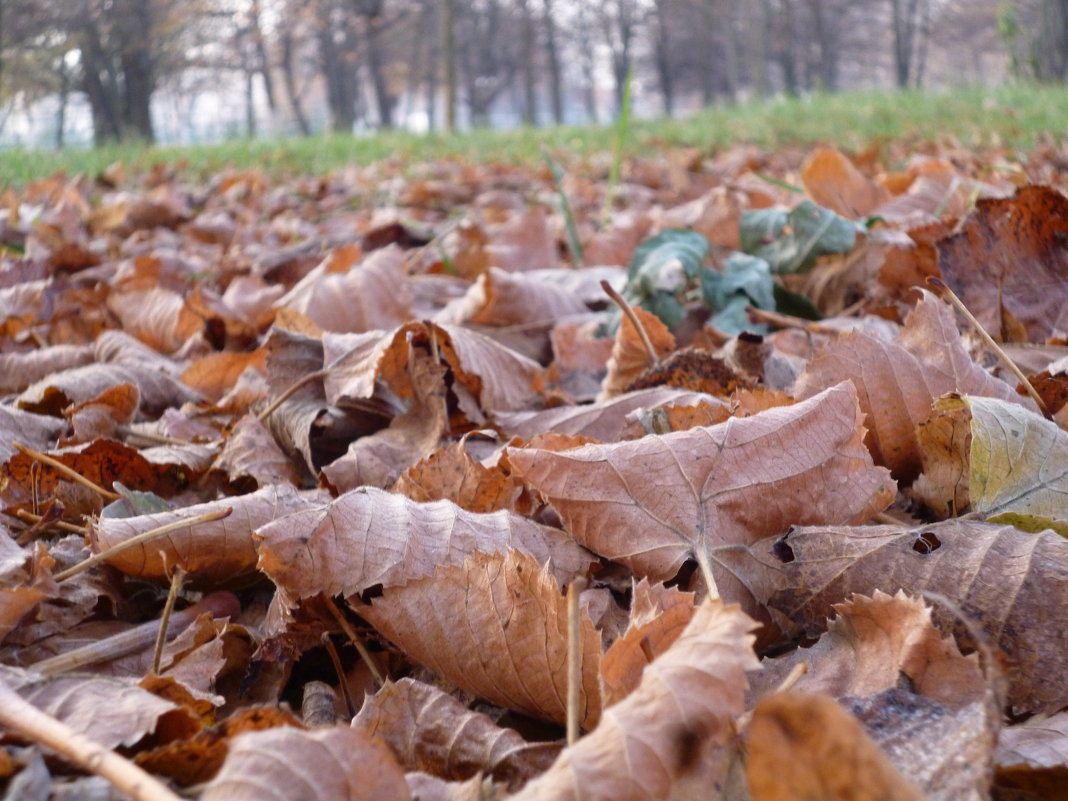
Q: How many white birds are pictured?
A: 0